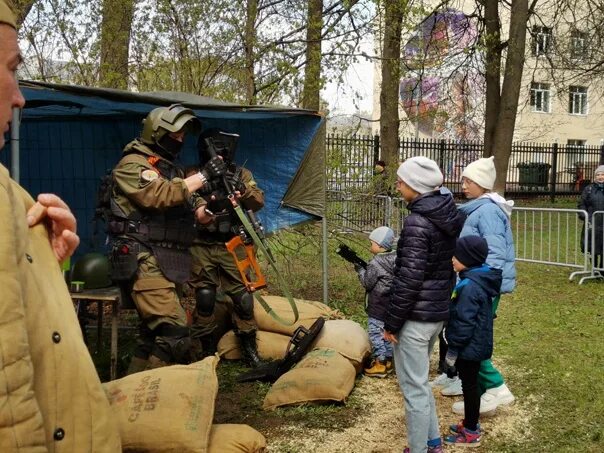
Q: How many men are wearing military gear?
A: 2